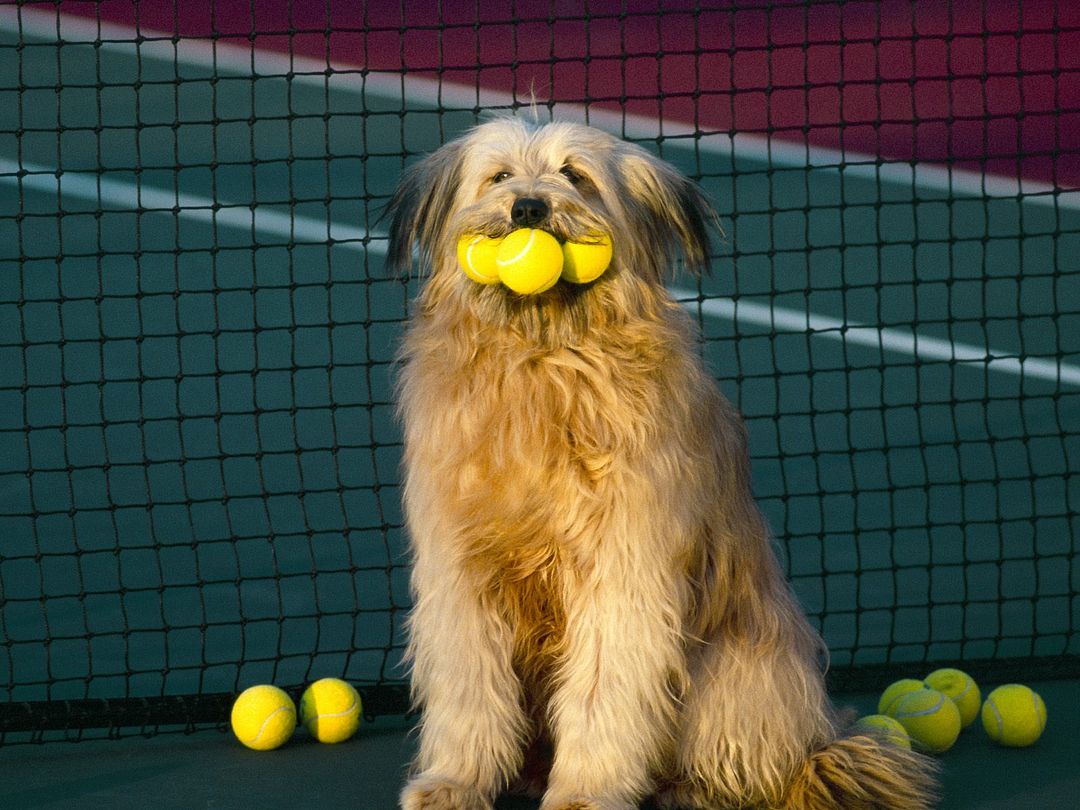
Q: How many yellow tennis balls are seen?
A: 10